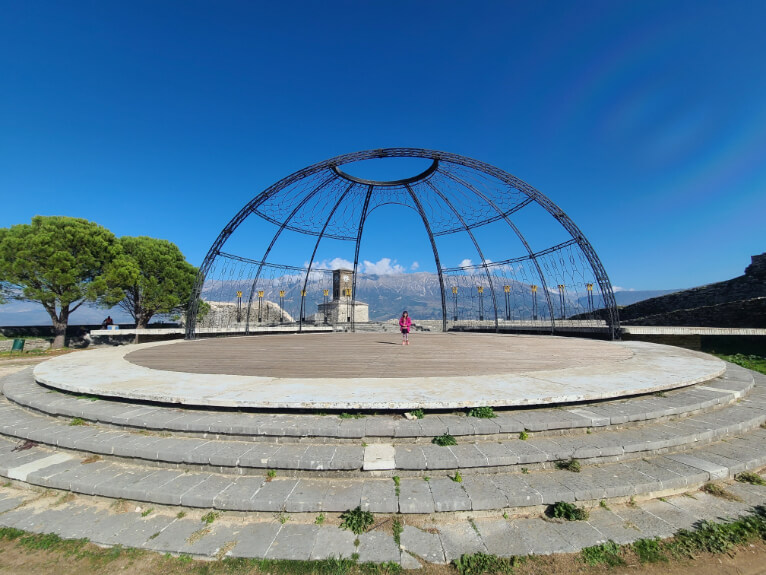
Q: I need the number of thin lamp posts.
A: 12